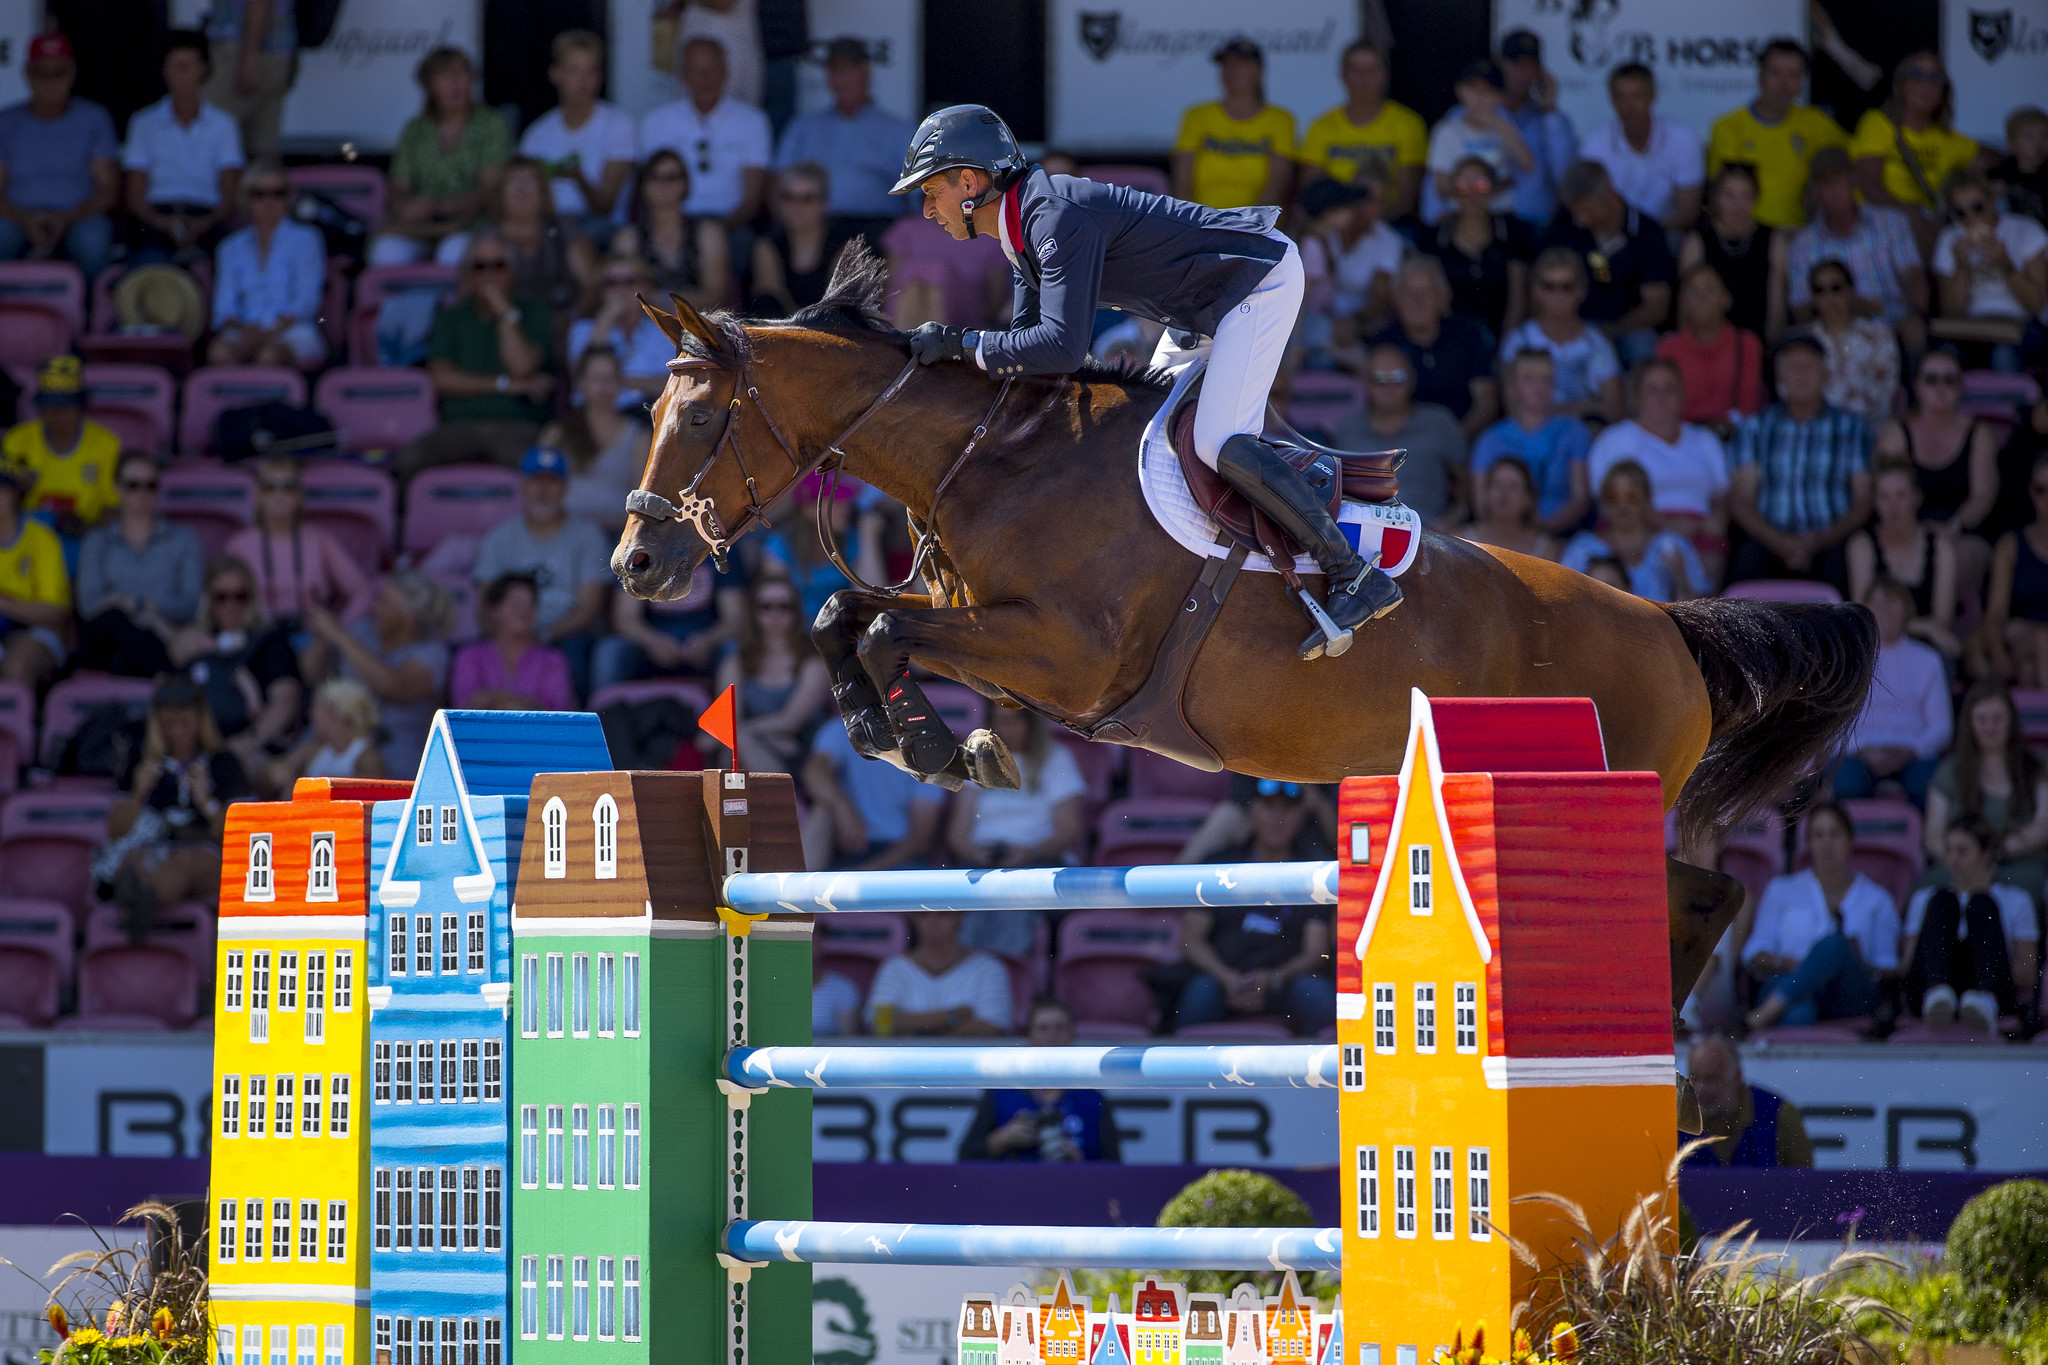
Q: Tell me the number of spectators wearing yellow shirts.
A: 6